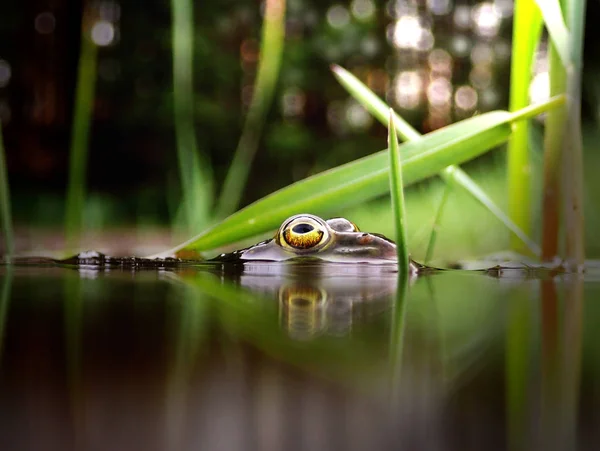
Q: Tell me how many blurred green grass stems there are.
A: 4